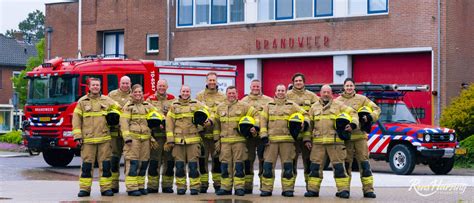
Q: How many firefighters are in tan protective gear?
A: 12